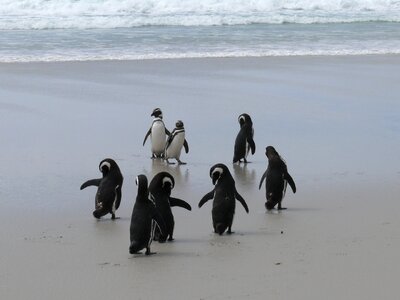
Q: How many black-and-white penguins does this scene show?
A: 8